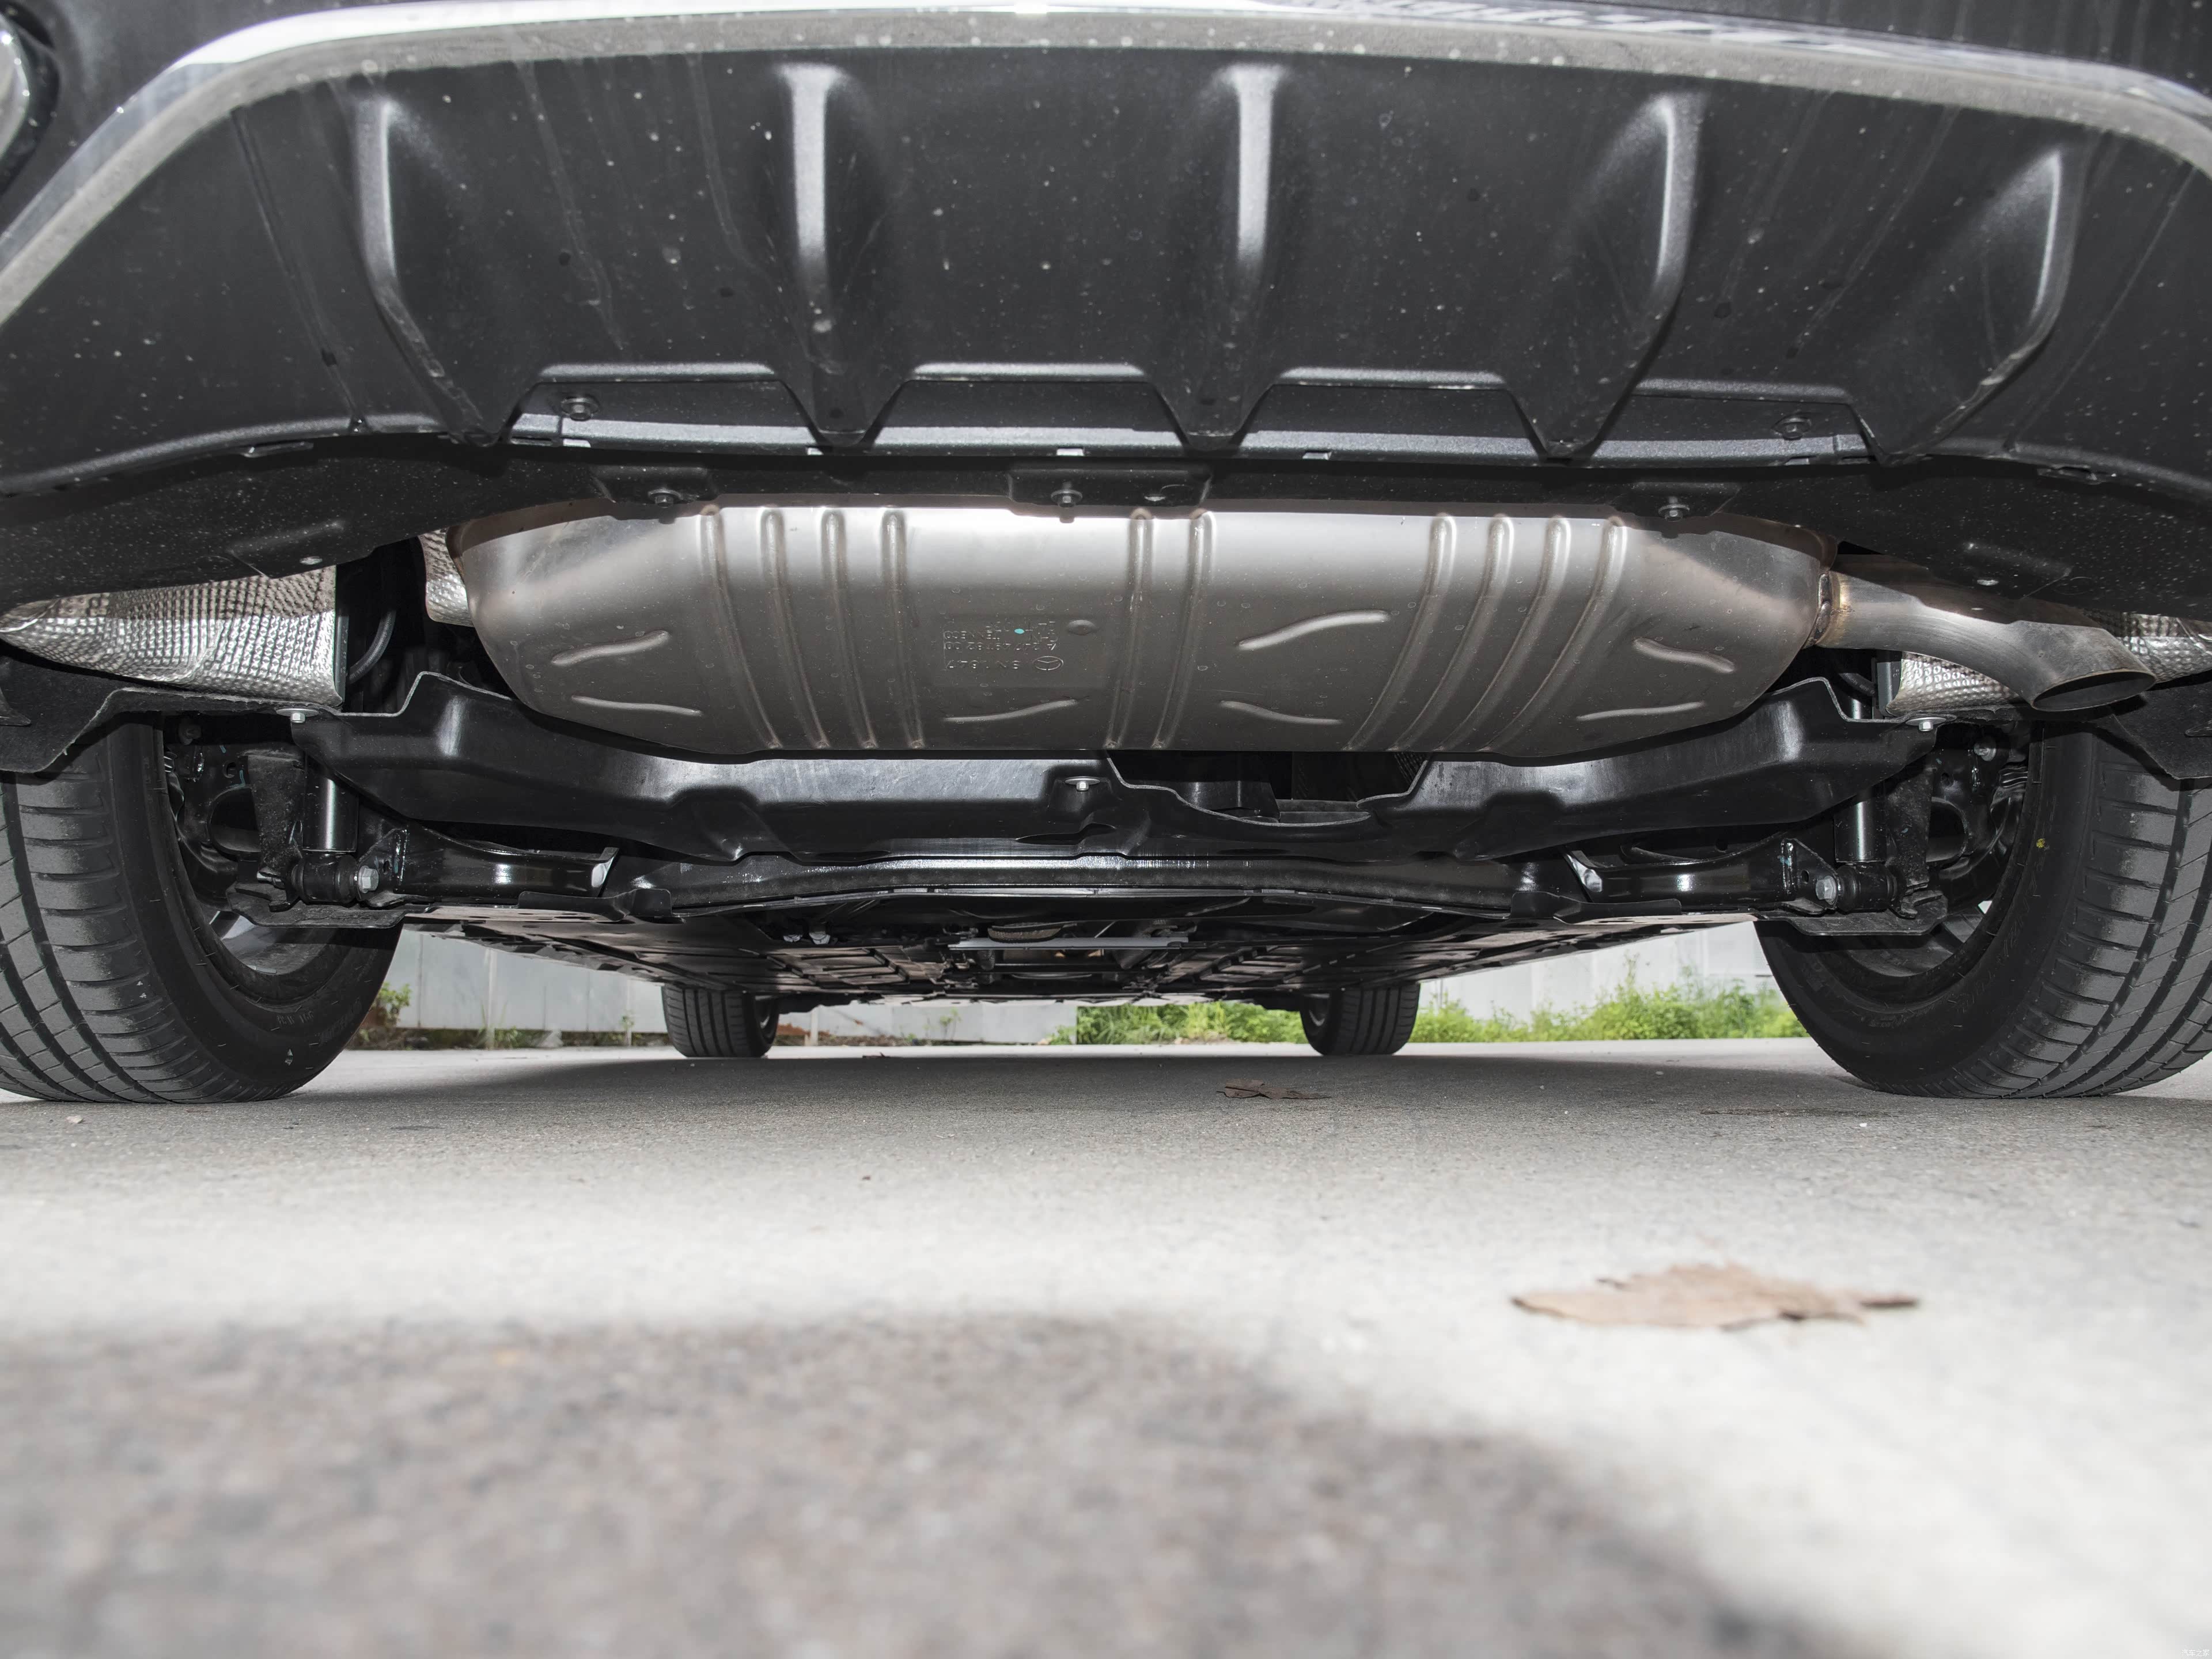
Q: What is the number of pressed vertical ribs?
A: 10